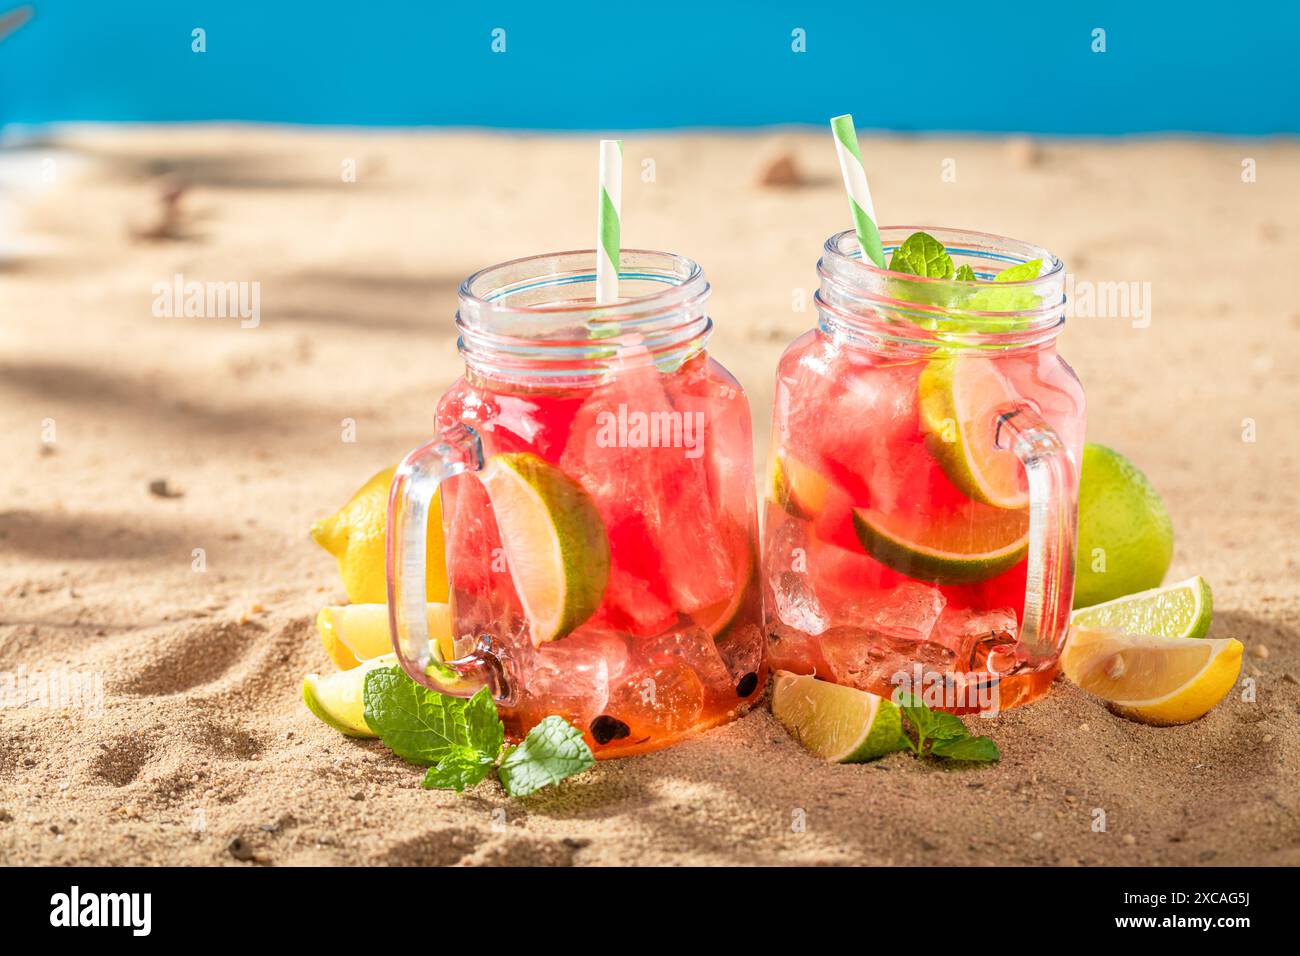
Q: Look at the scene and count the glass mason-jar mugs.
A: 2